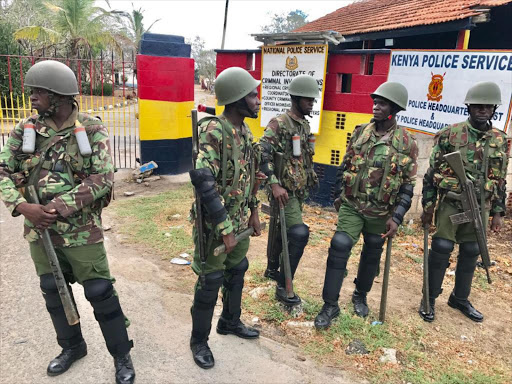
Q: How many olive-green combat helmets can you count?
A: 5